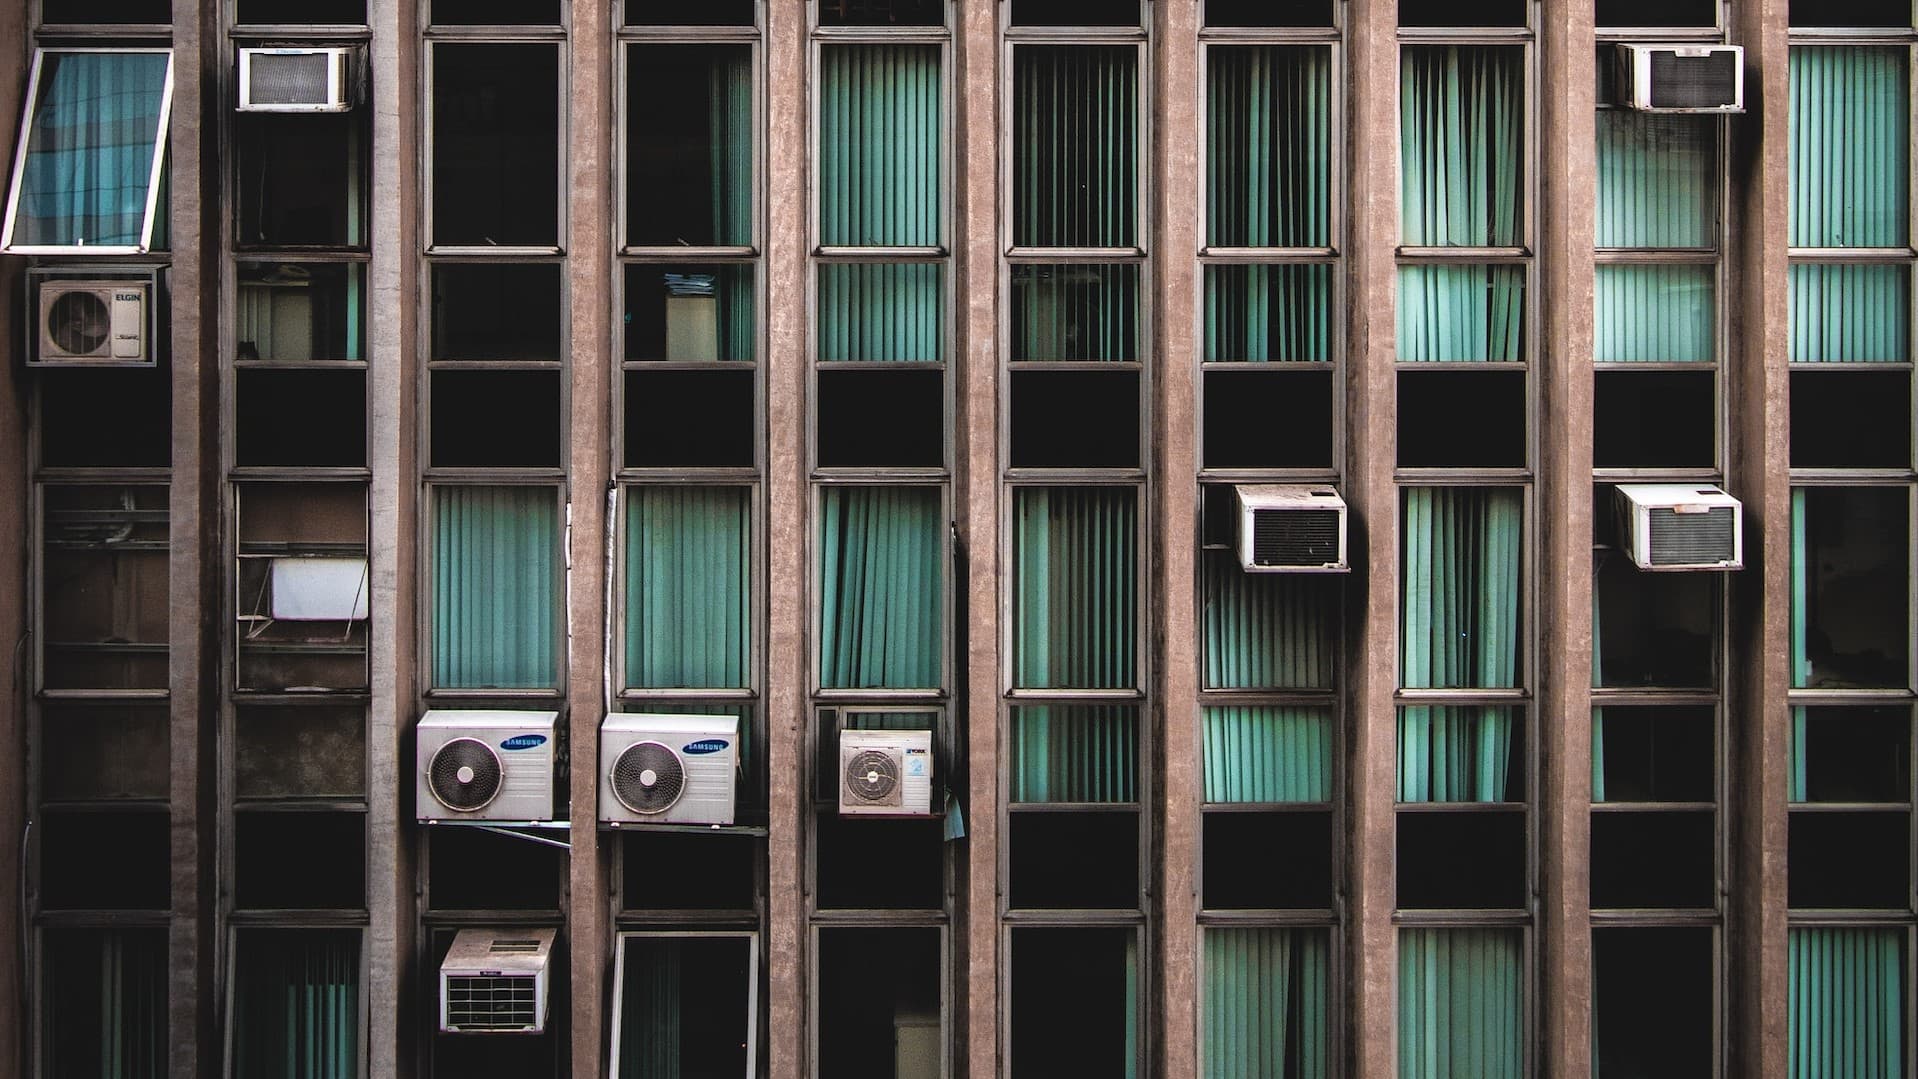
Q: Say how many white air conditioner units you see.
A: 9